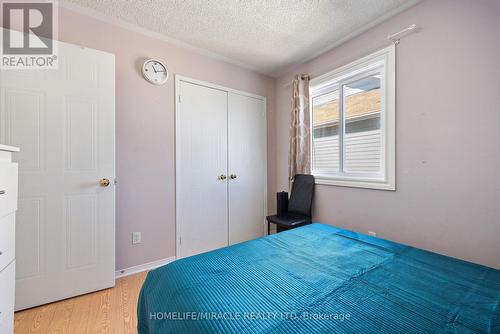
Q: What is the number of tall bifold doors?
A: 2